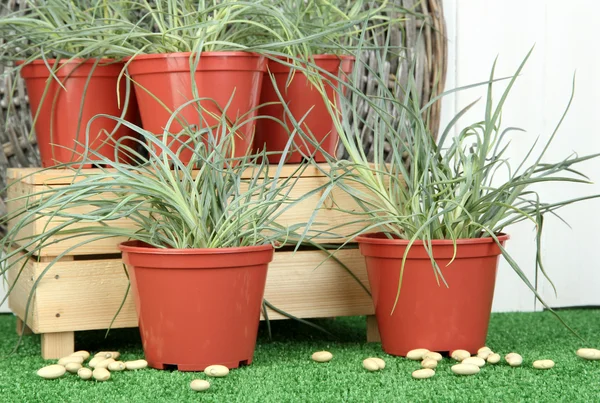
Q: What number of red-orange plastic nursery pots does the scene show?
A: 5